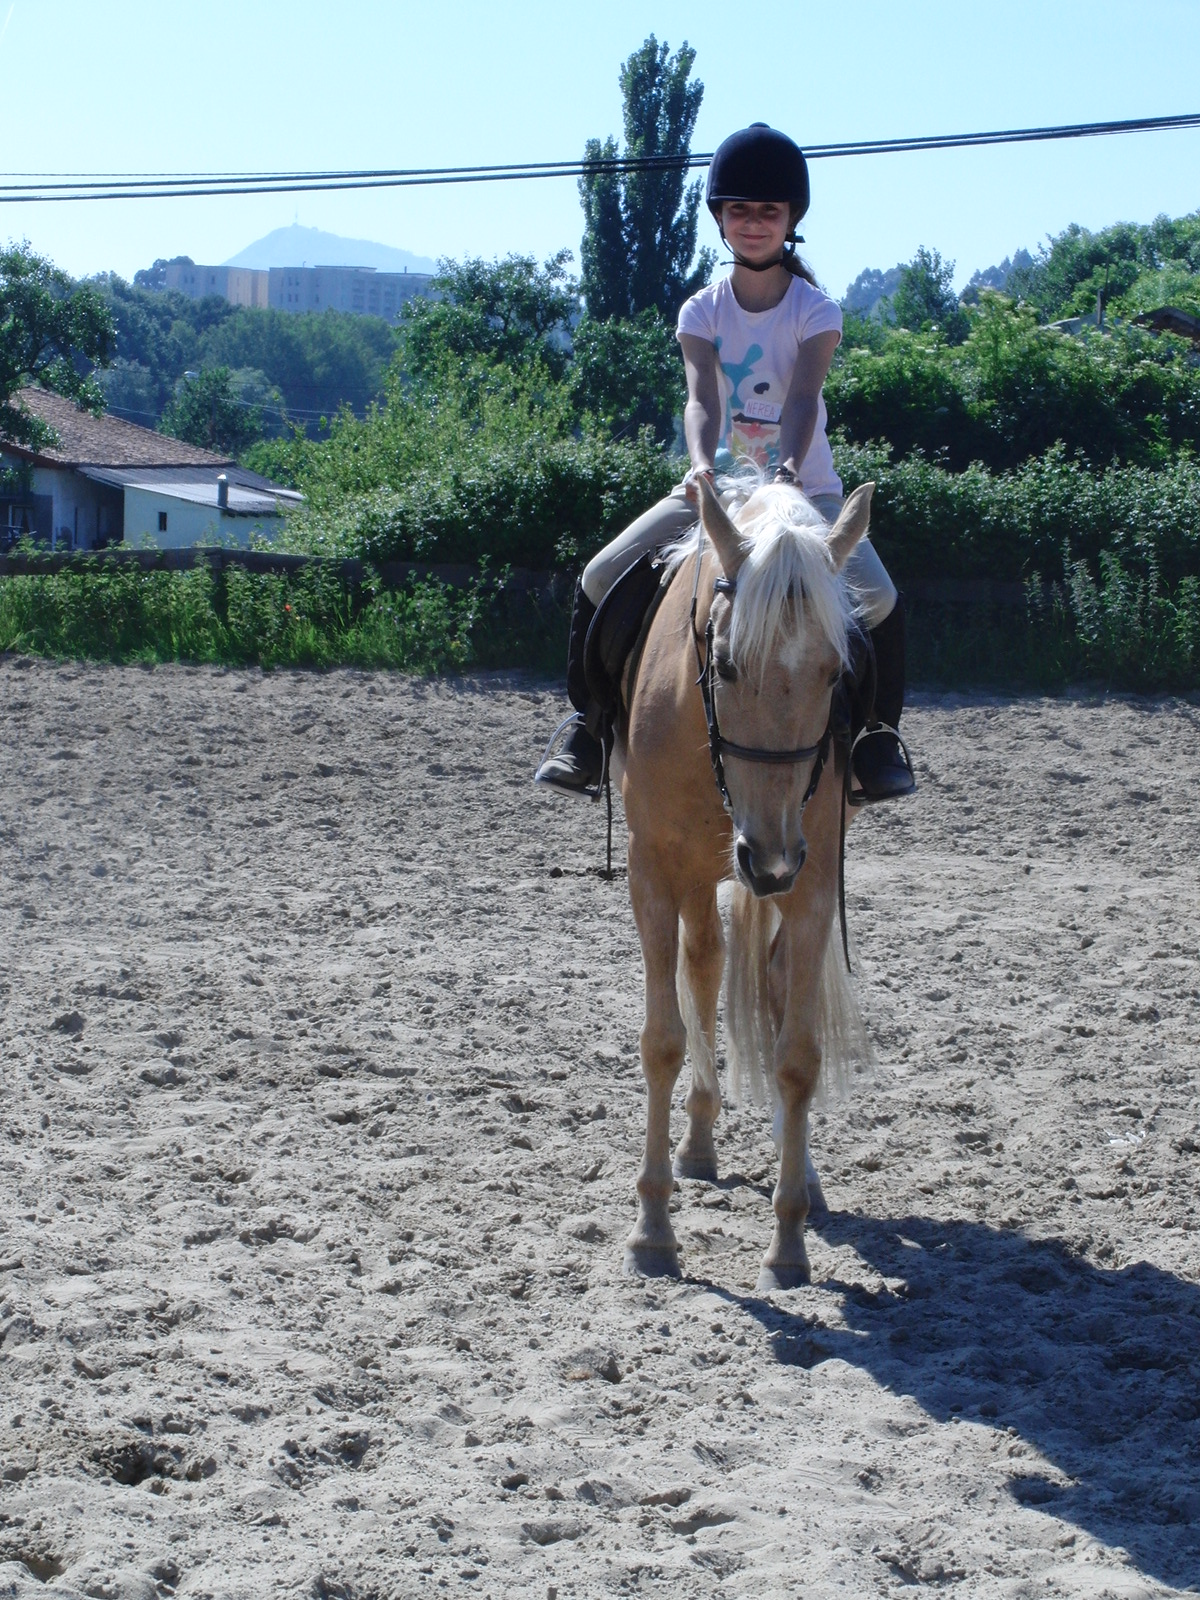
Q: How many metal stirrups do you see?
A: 2